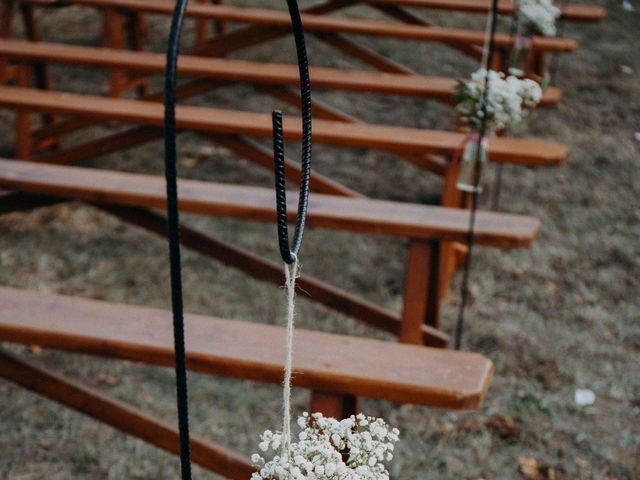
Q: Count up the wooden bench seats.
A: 6